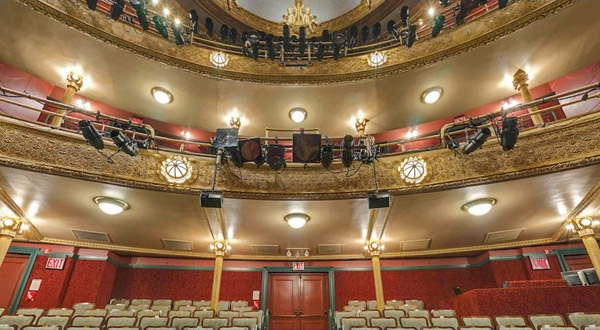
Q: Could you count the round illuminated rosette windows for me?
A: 4